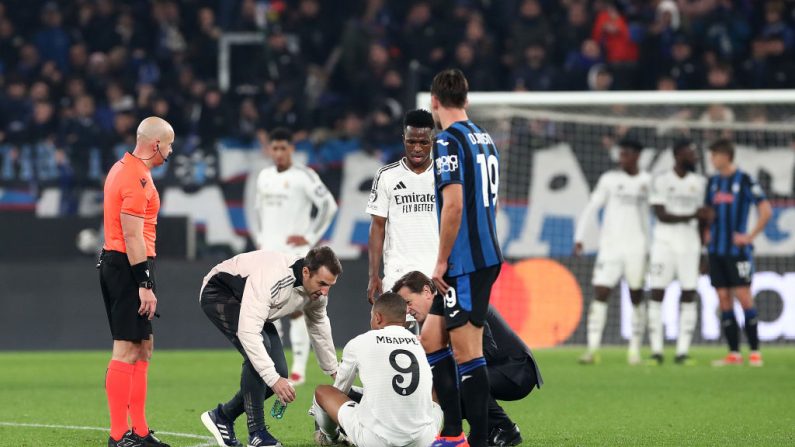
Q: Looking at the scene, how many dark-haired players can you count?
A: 7